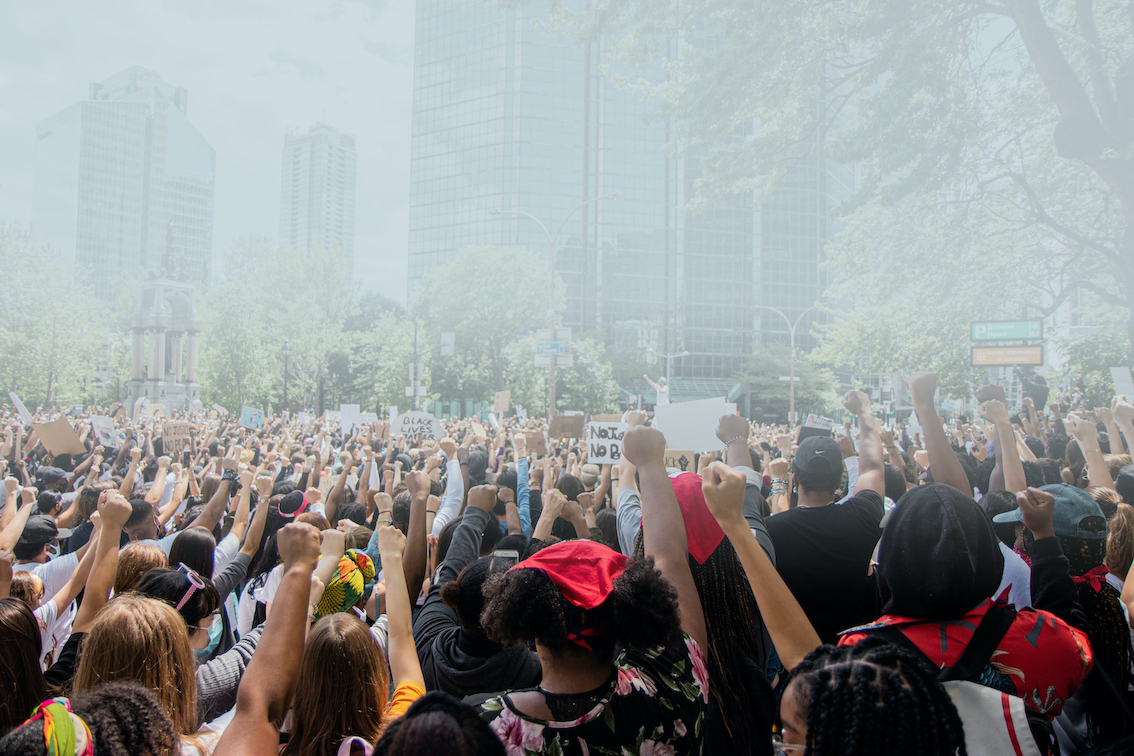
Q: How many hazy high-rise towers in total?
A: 3